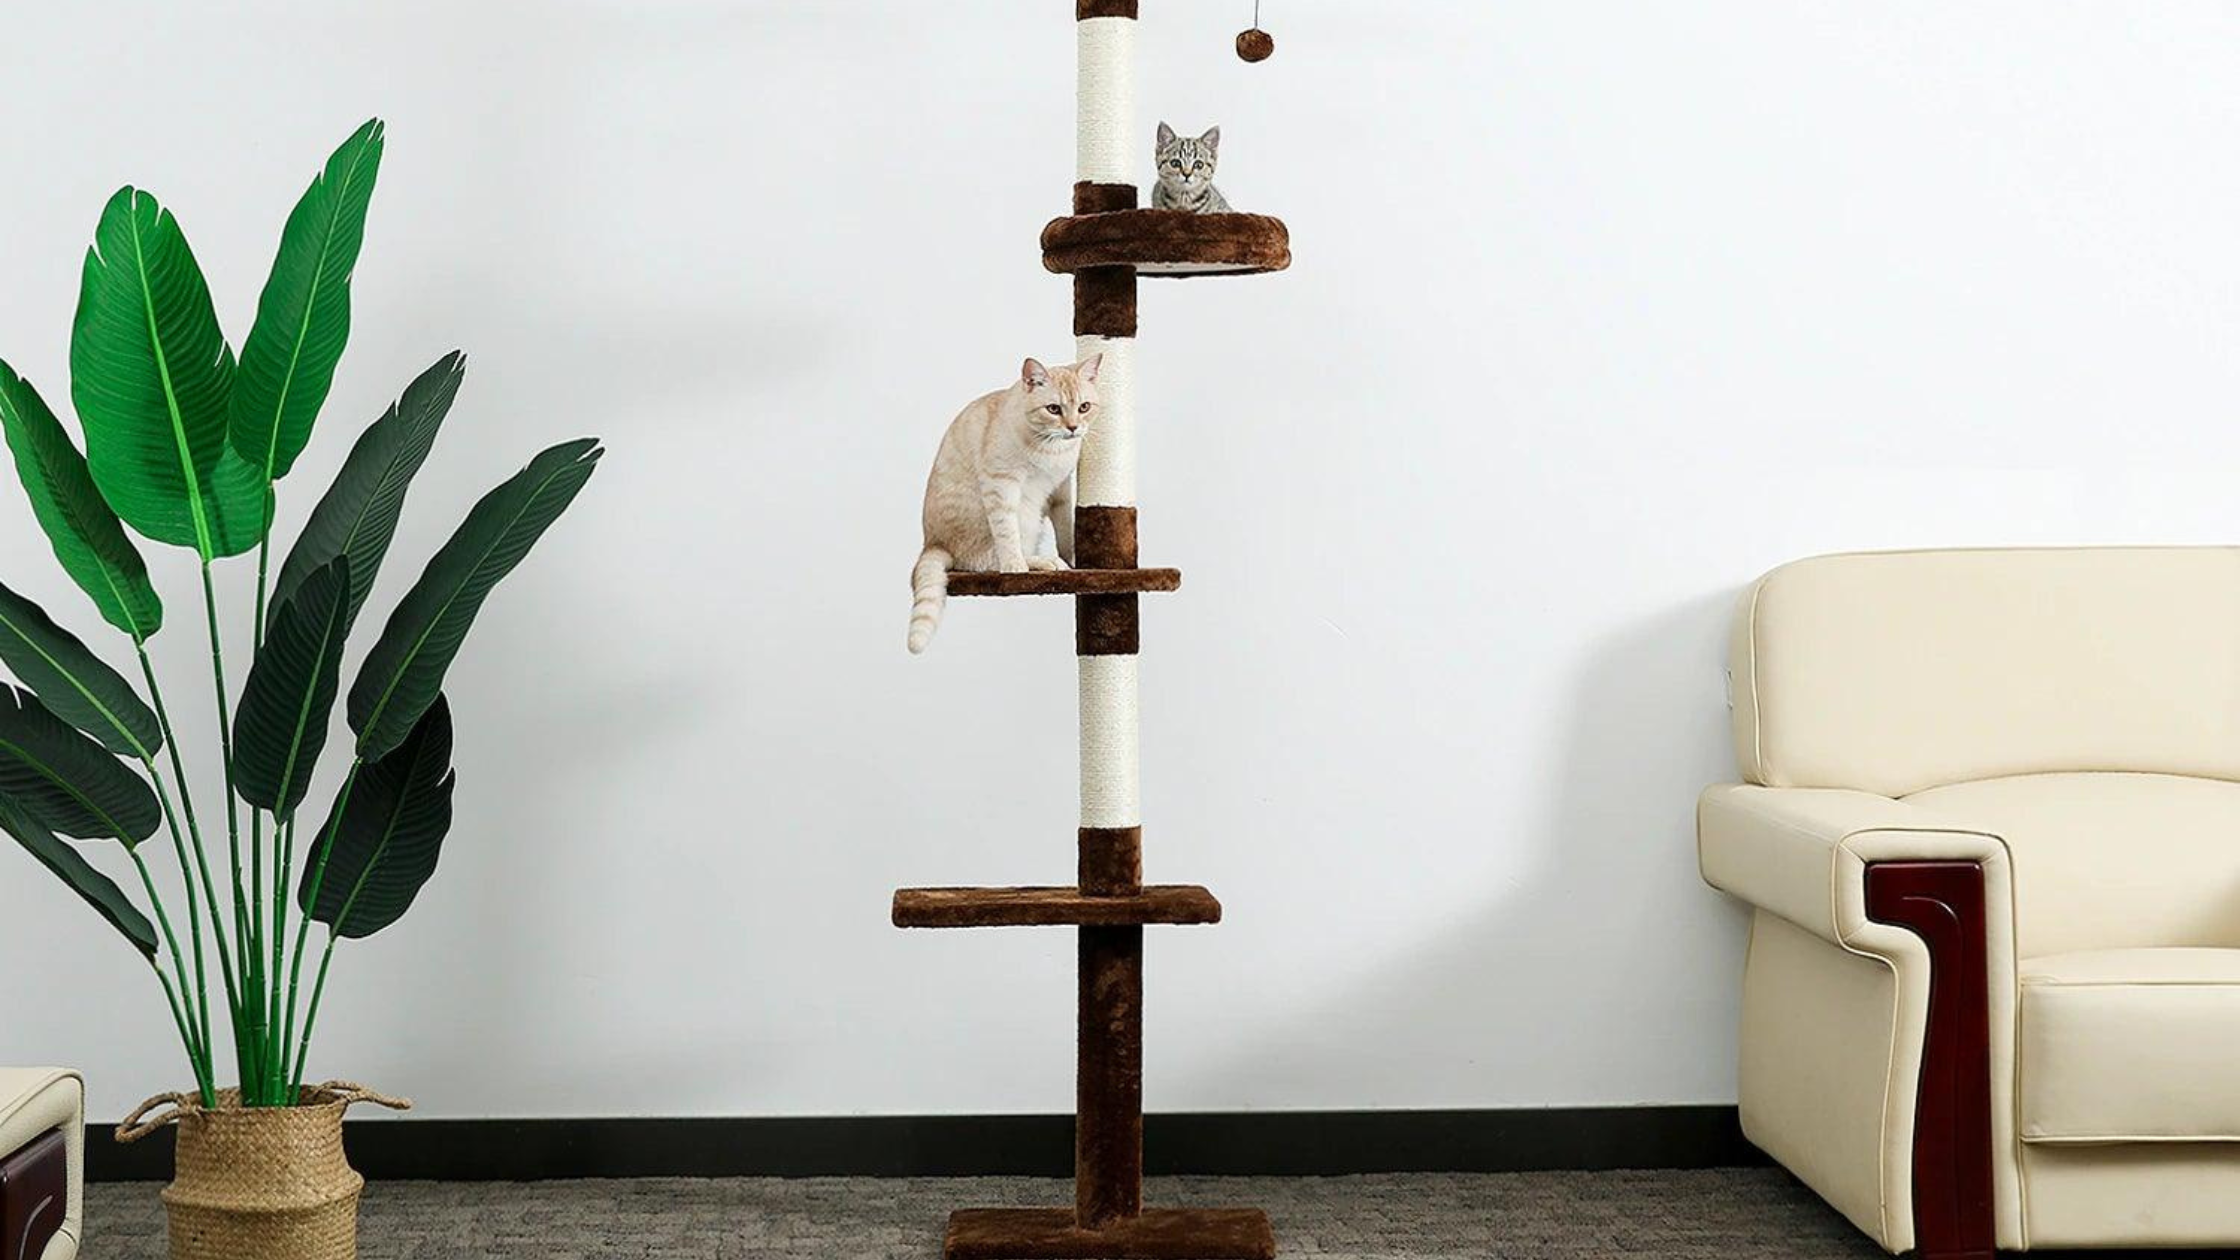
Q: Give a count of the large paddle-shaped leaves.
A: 10